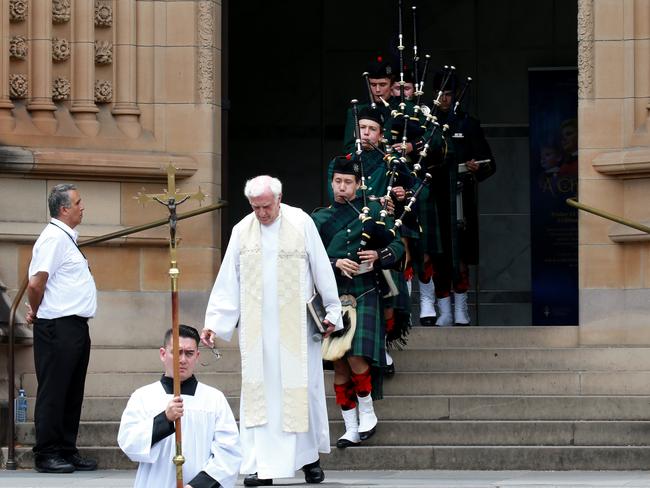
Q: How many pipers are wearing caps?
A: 5